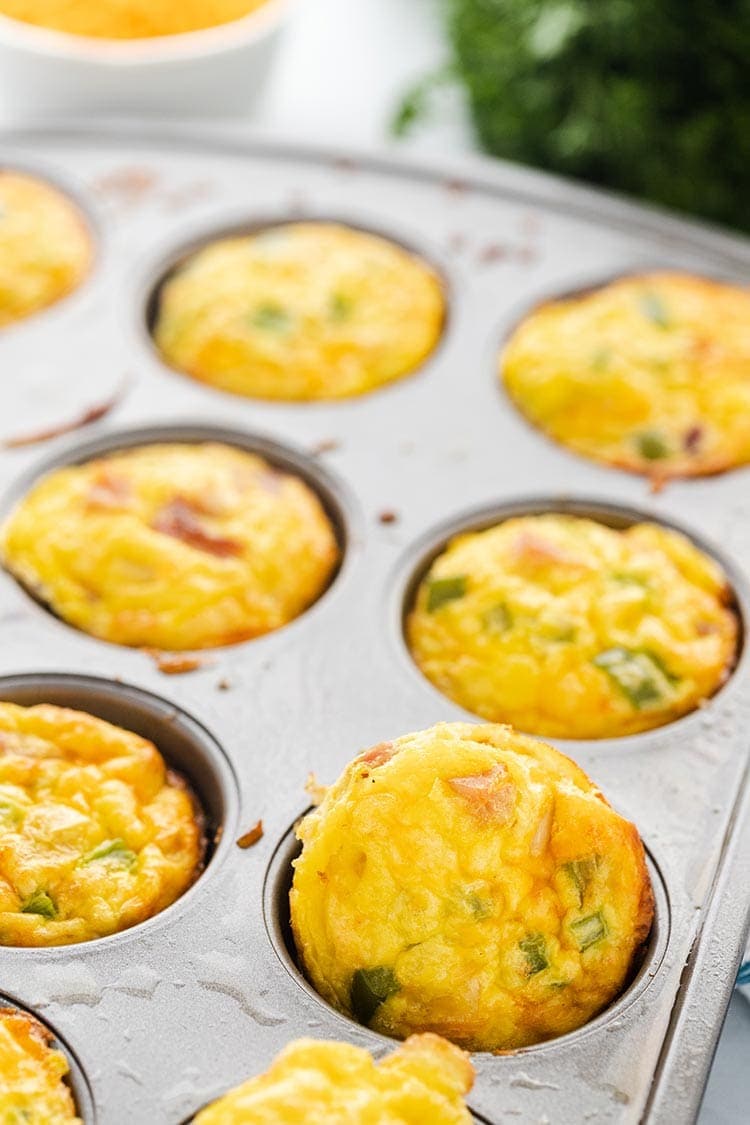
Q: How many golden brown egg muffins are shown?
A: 9